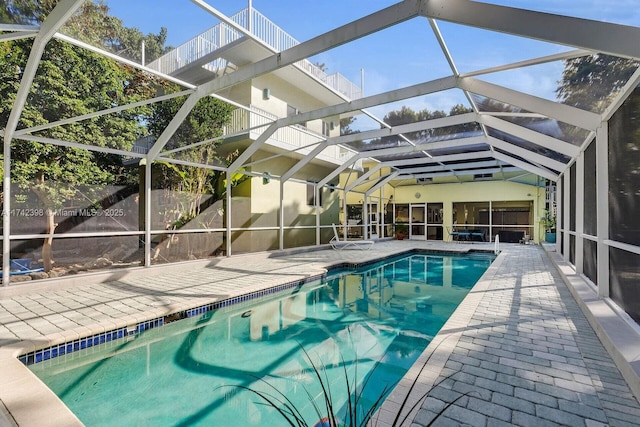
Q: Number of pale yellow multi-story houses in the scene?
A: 1